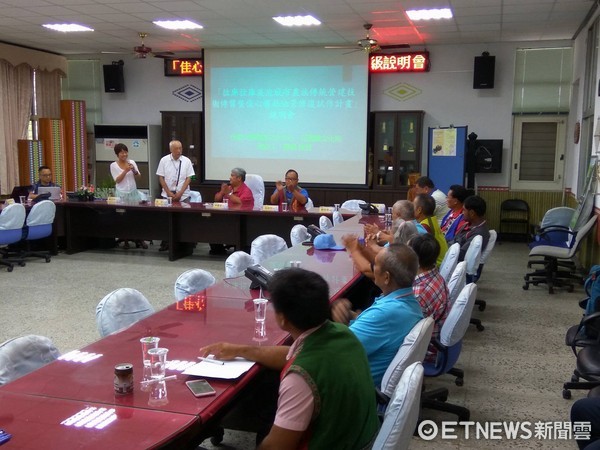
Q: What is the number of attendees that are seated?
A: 12